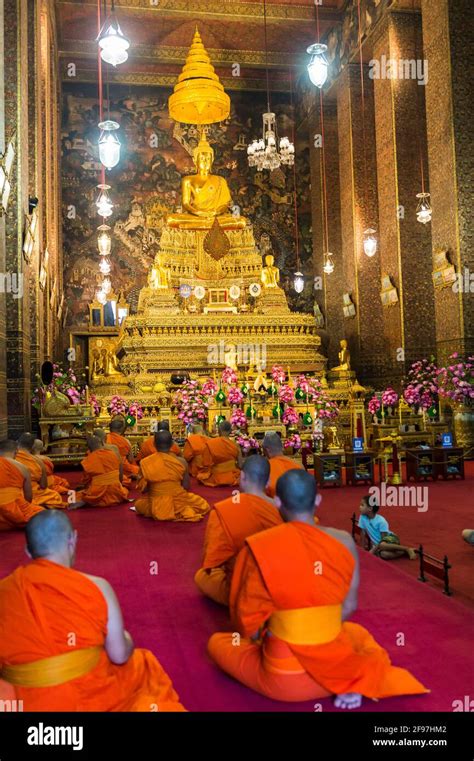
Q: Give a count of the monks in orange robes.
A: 14